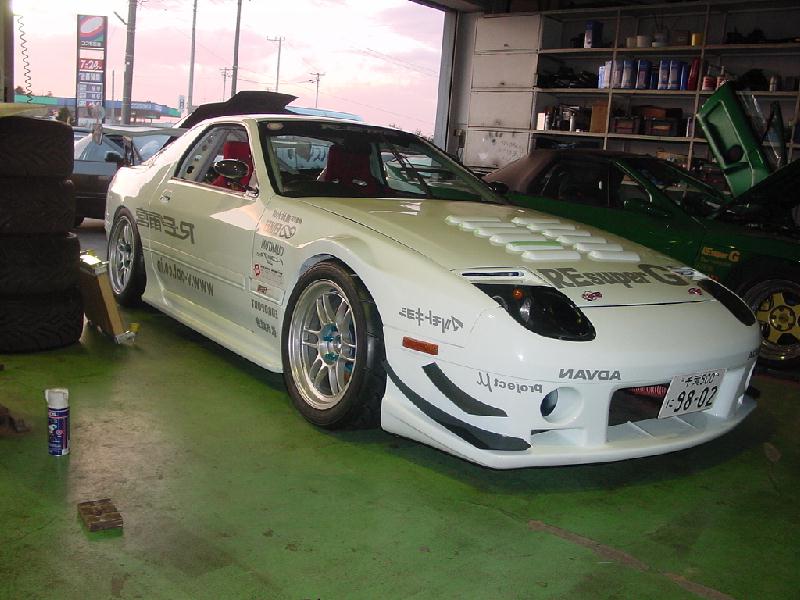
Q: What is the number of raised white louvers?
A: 12